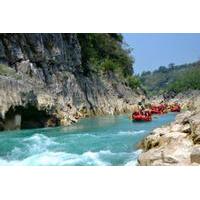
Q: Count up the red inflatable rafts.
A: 3